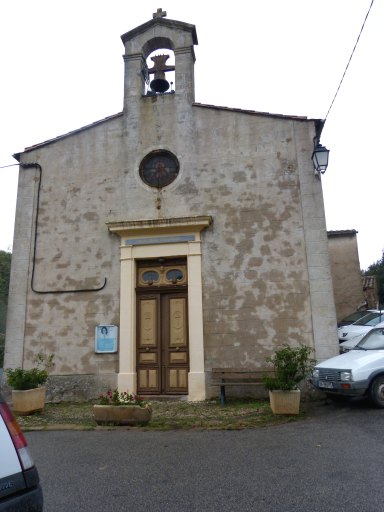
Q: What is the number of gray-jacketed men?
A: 0